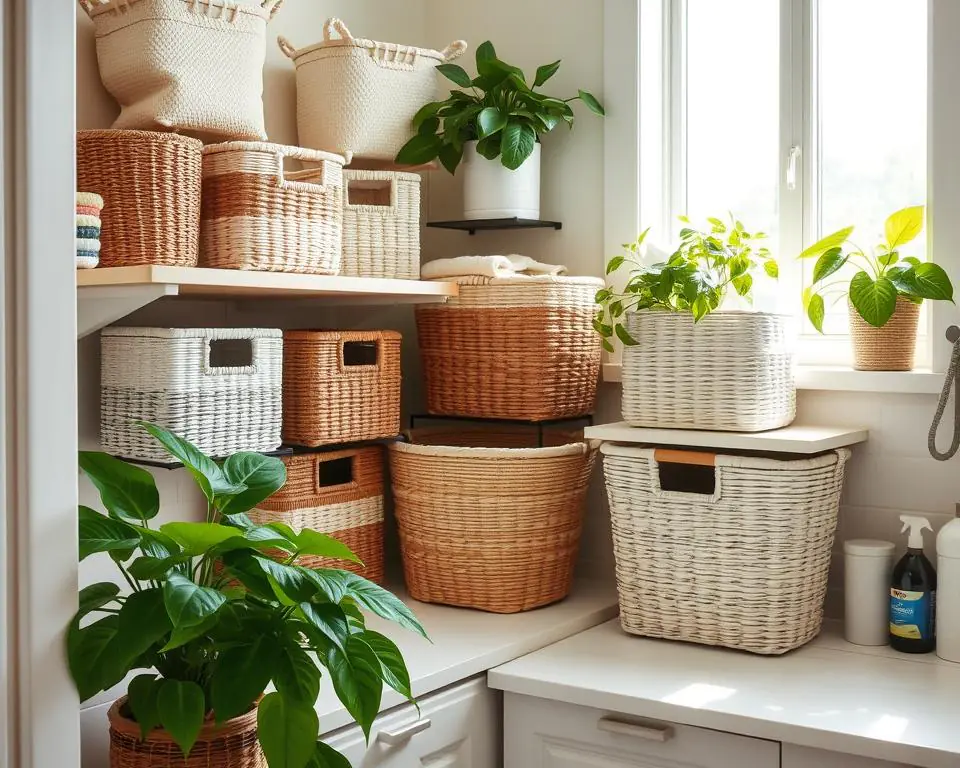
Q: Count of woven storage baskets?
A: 12